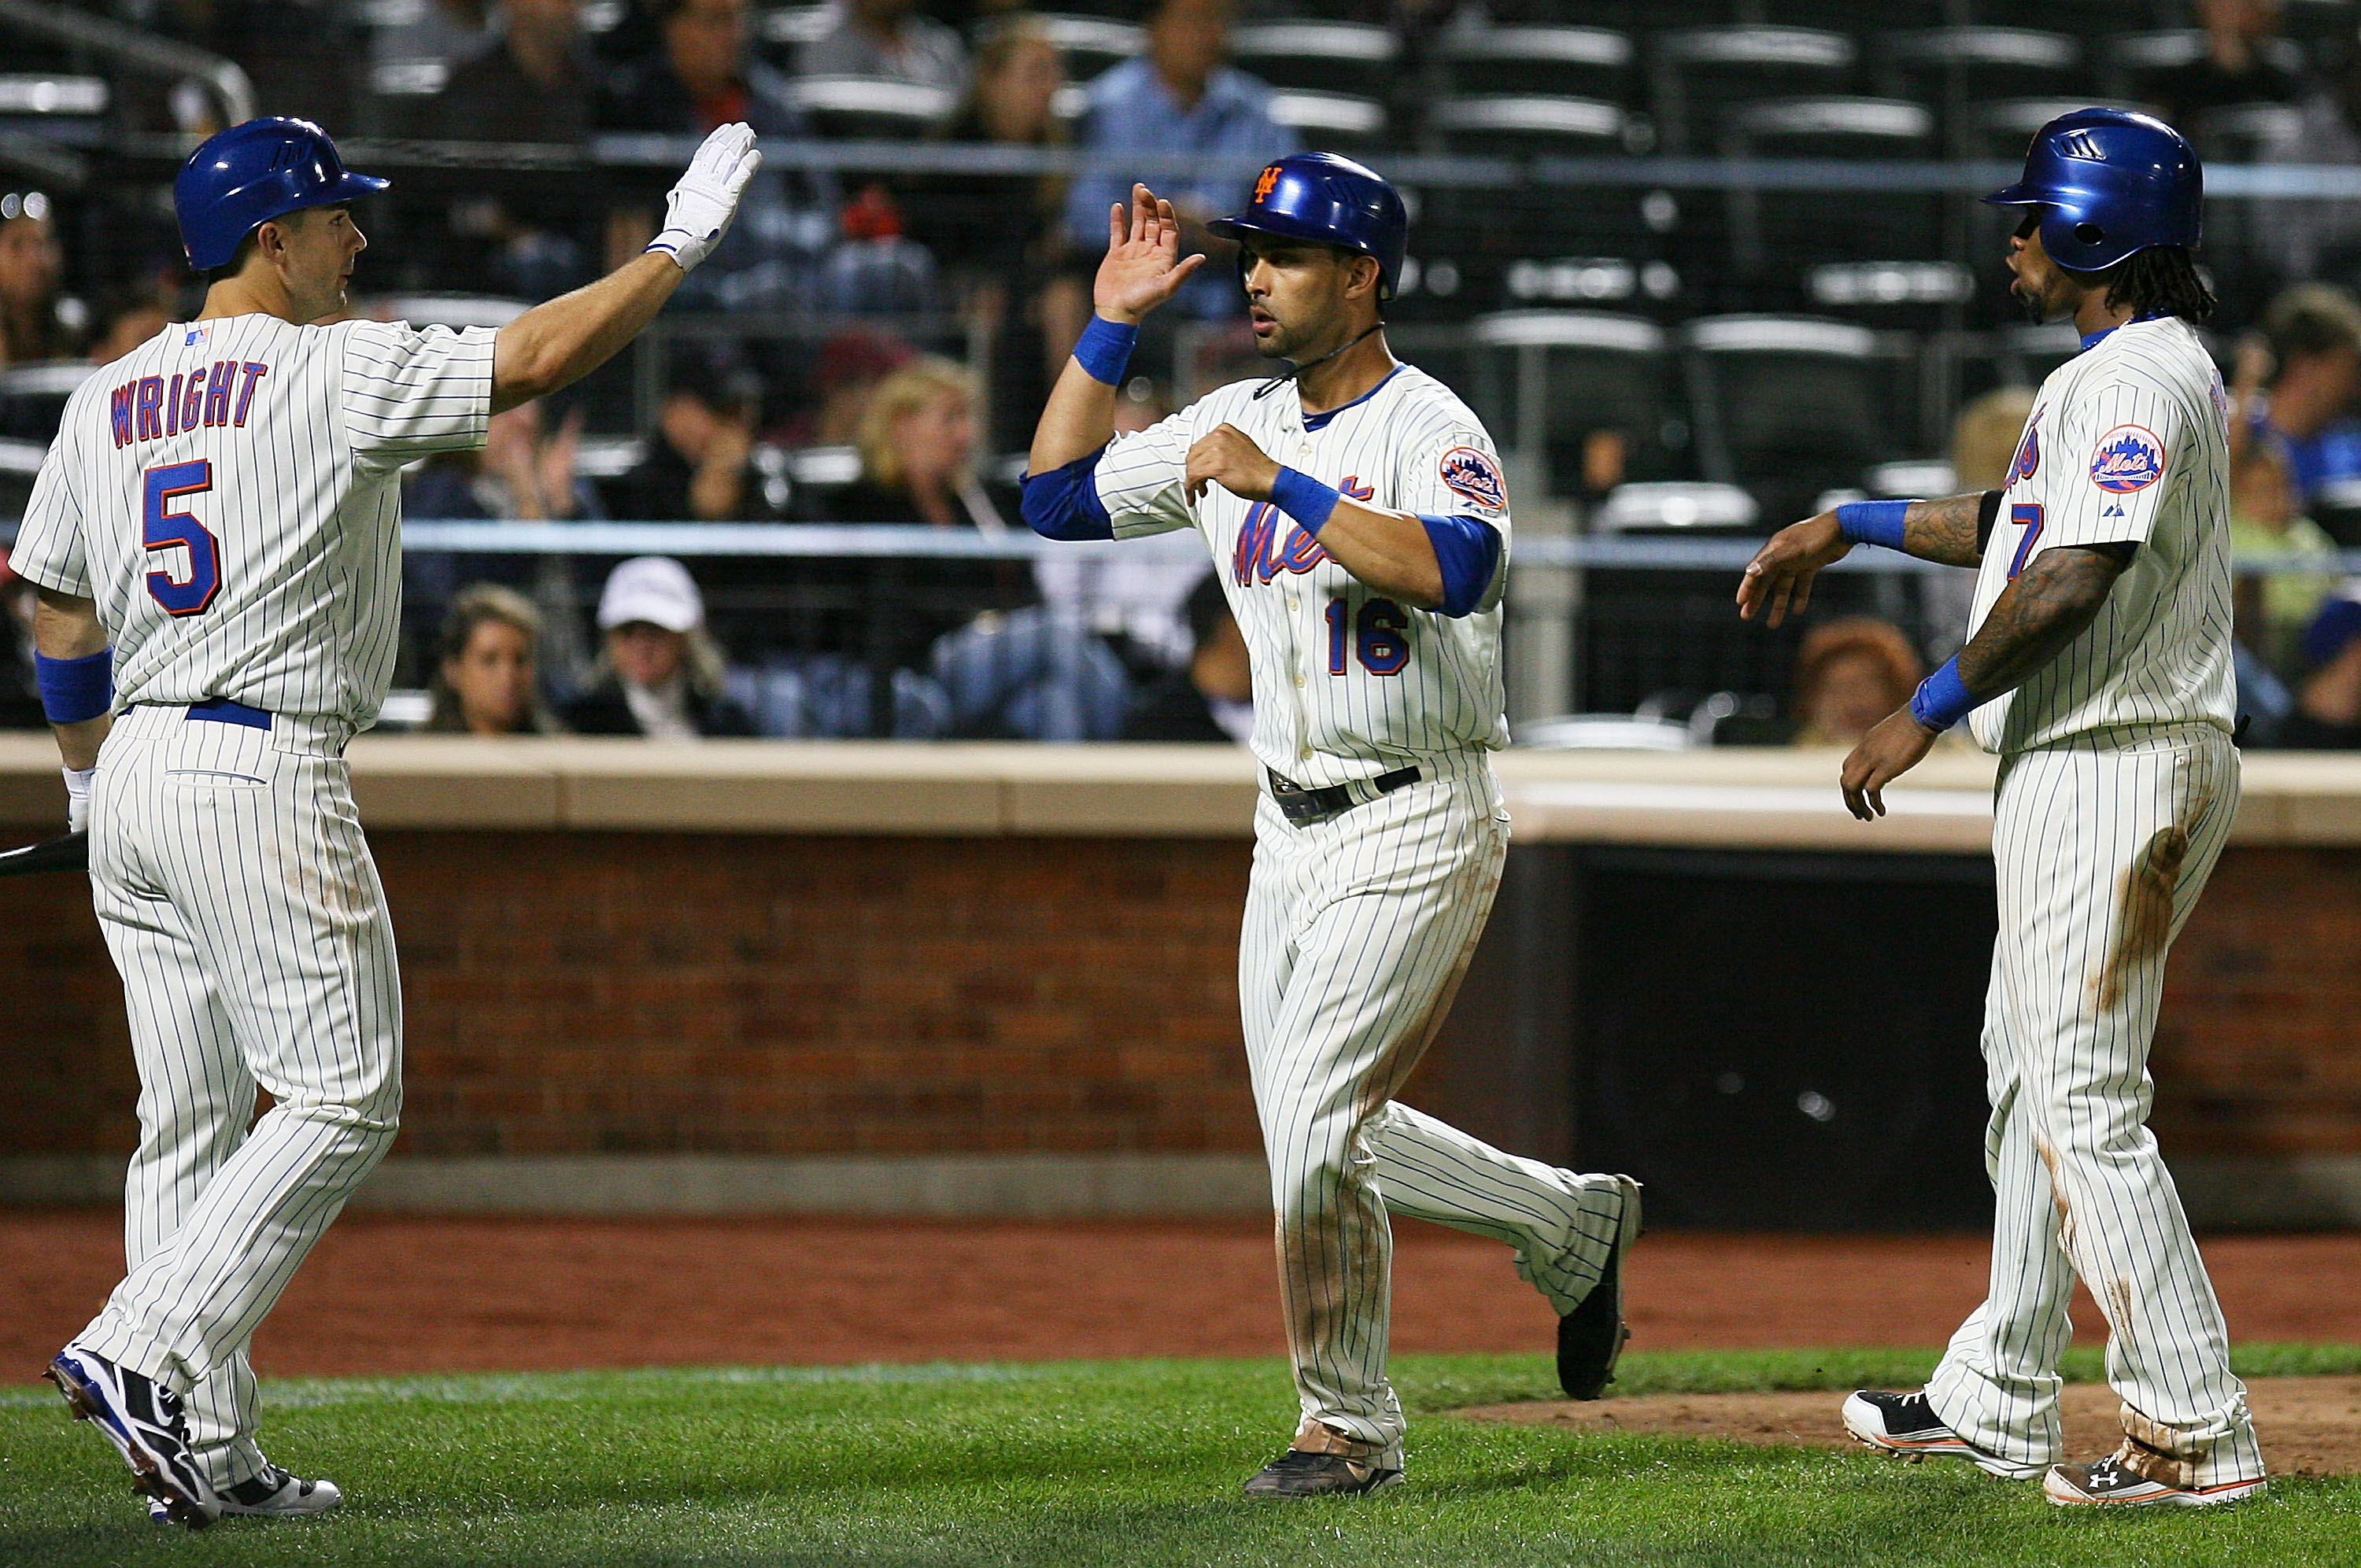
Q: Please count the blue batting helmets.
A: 3